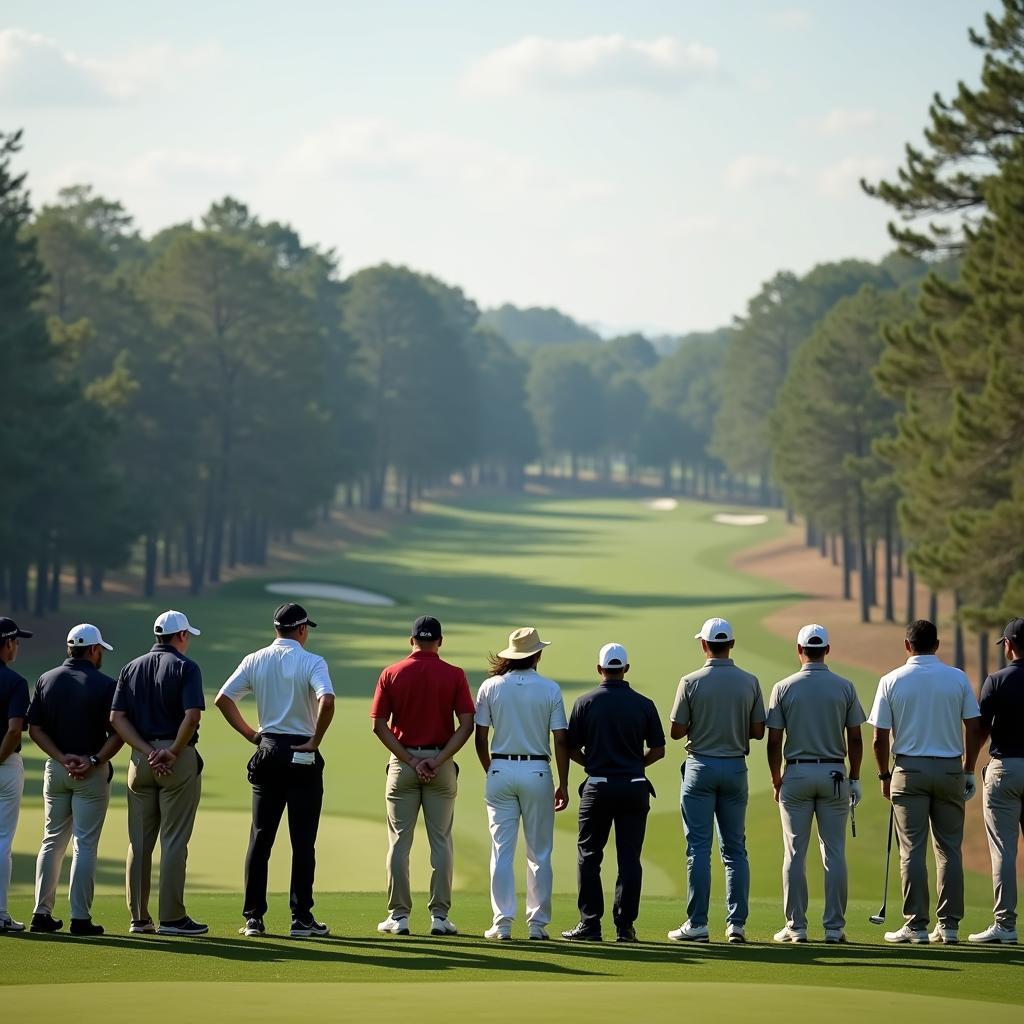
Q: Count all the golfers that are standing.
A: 11